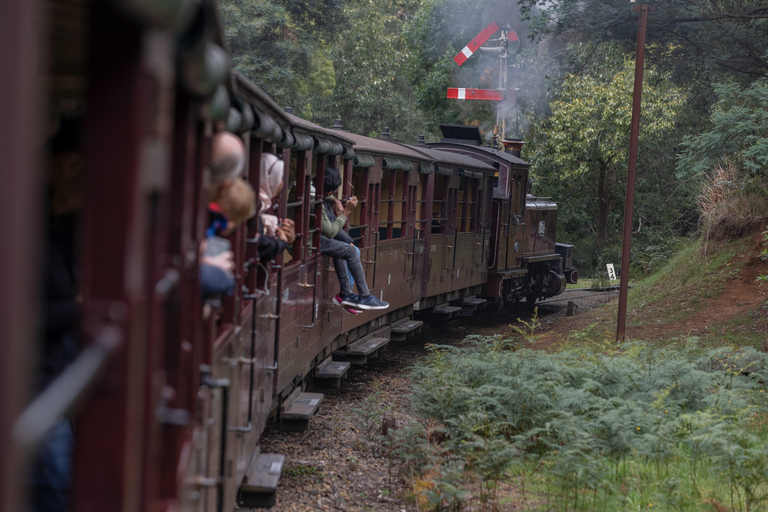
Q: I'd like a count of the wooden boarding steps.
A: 7